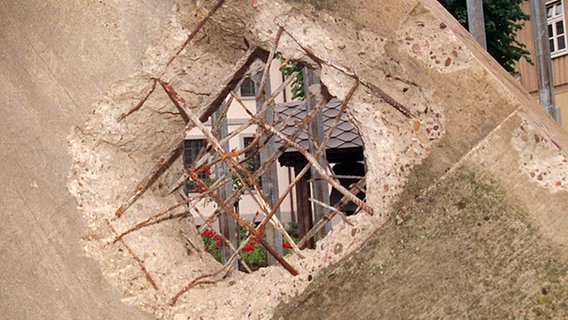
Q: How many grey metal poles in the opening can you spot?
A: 3